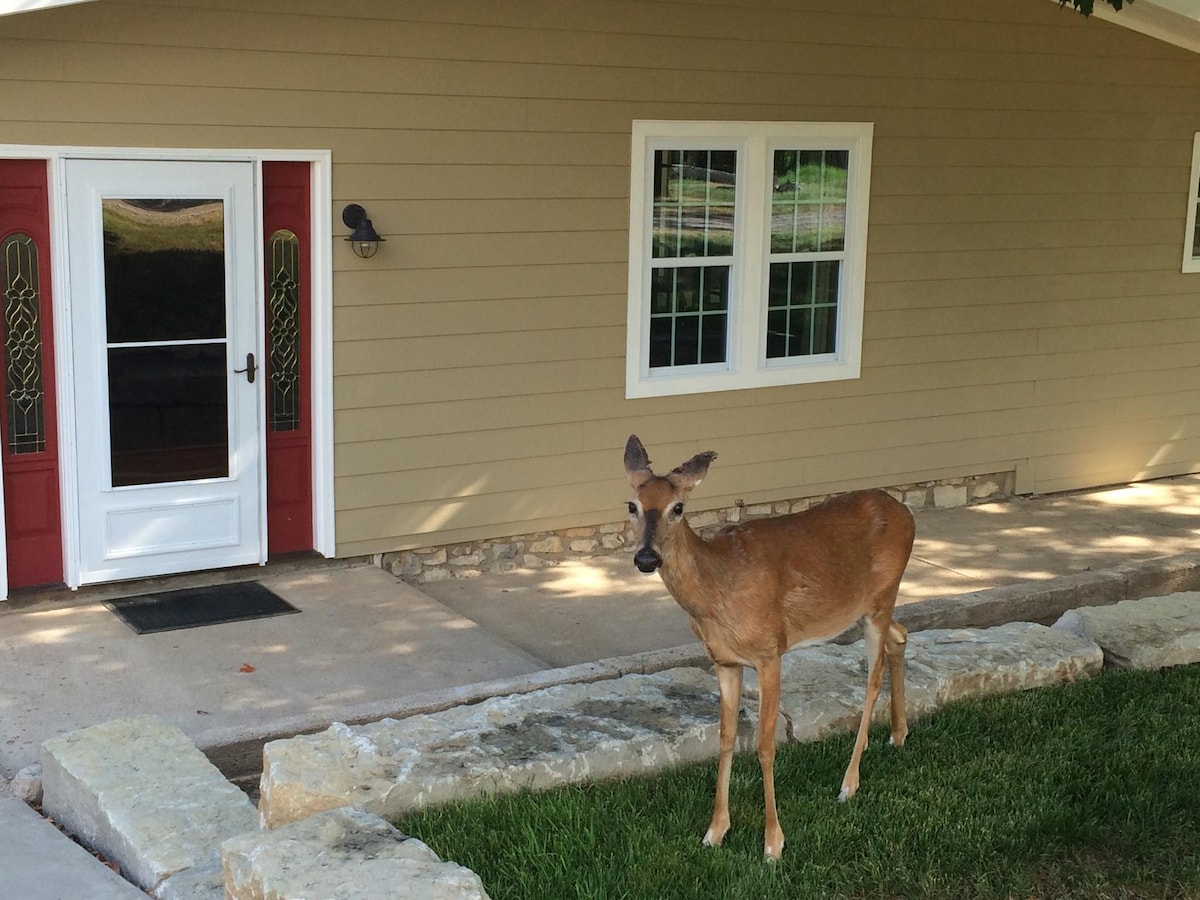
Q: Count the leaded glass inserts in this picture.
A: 2